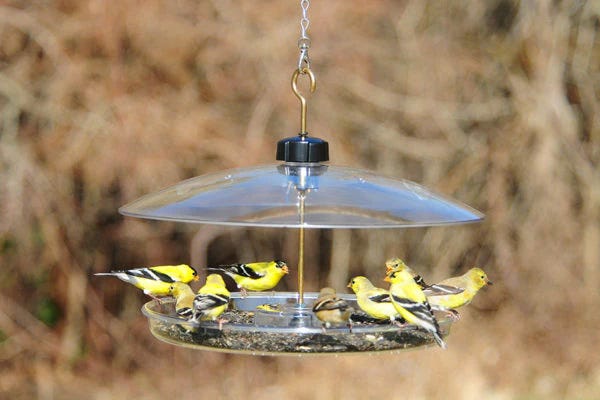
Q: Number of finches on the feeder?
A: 9